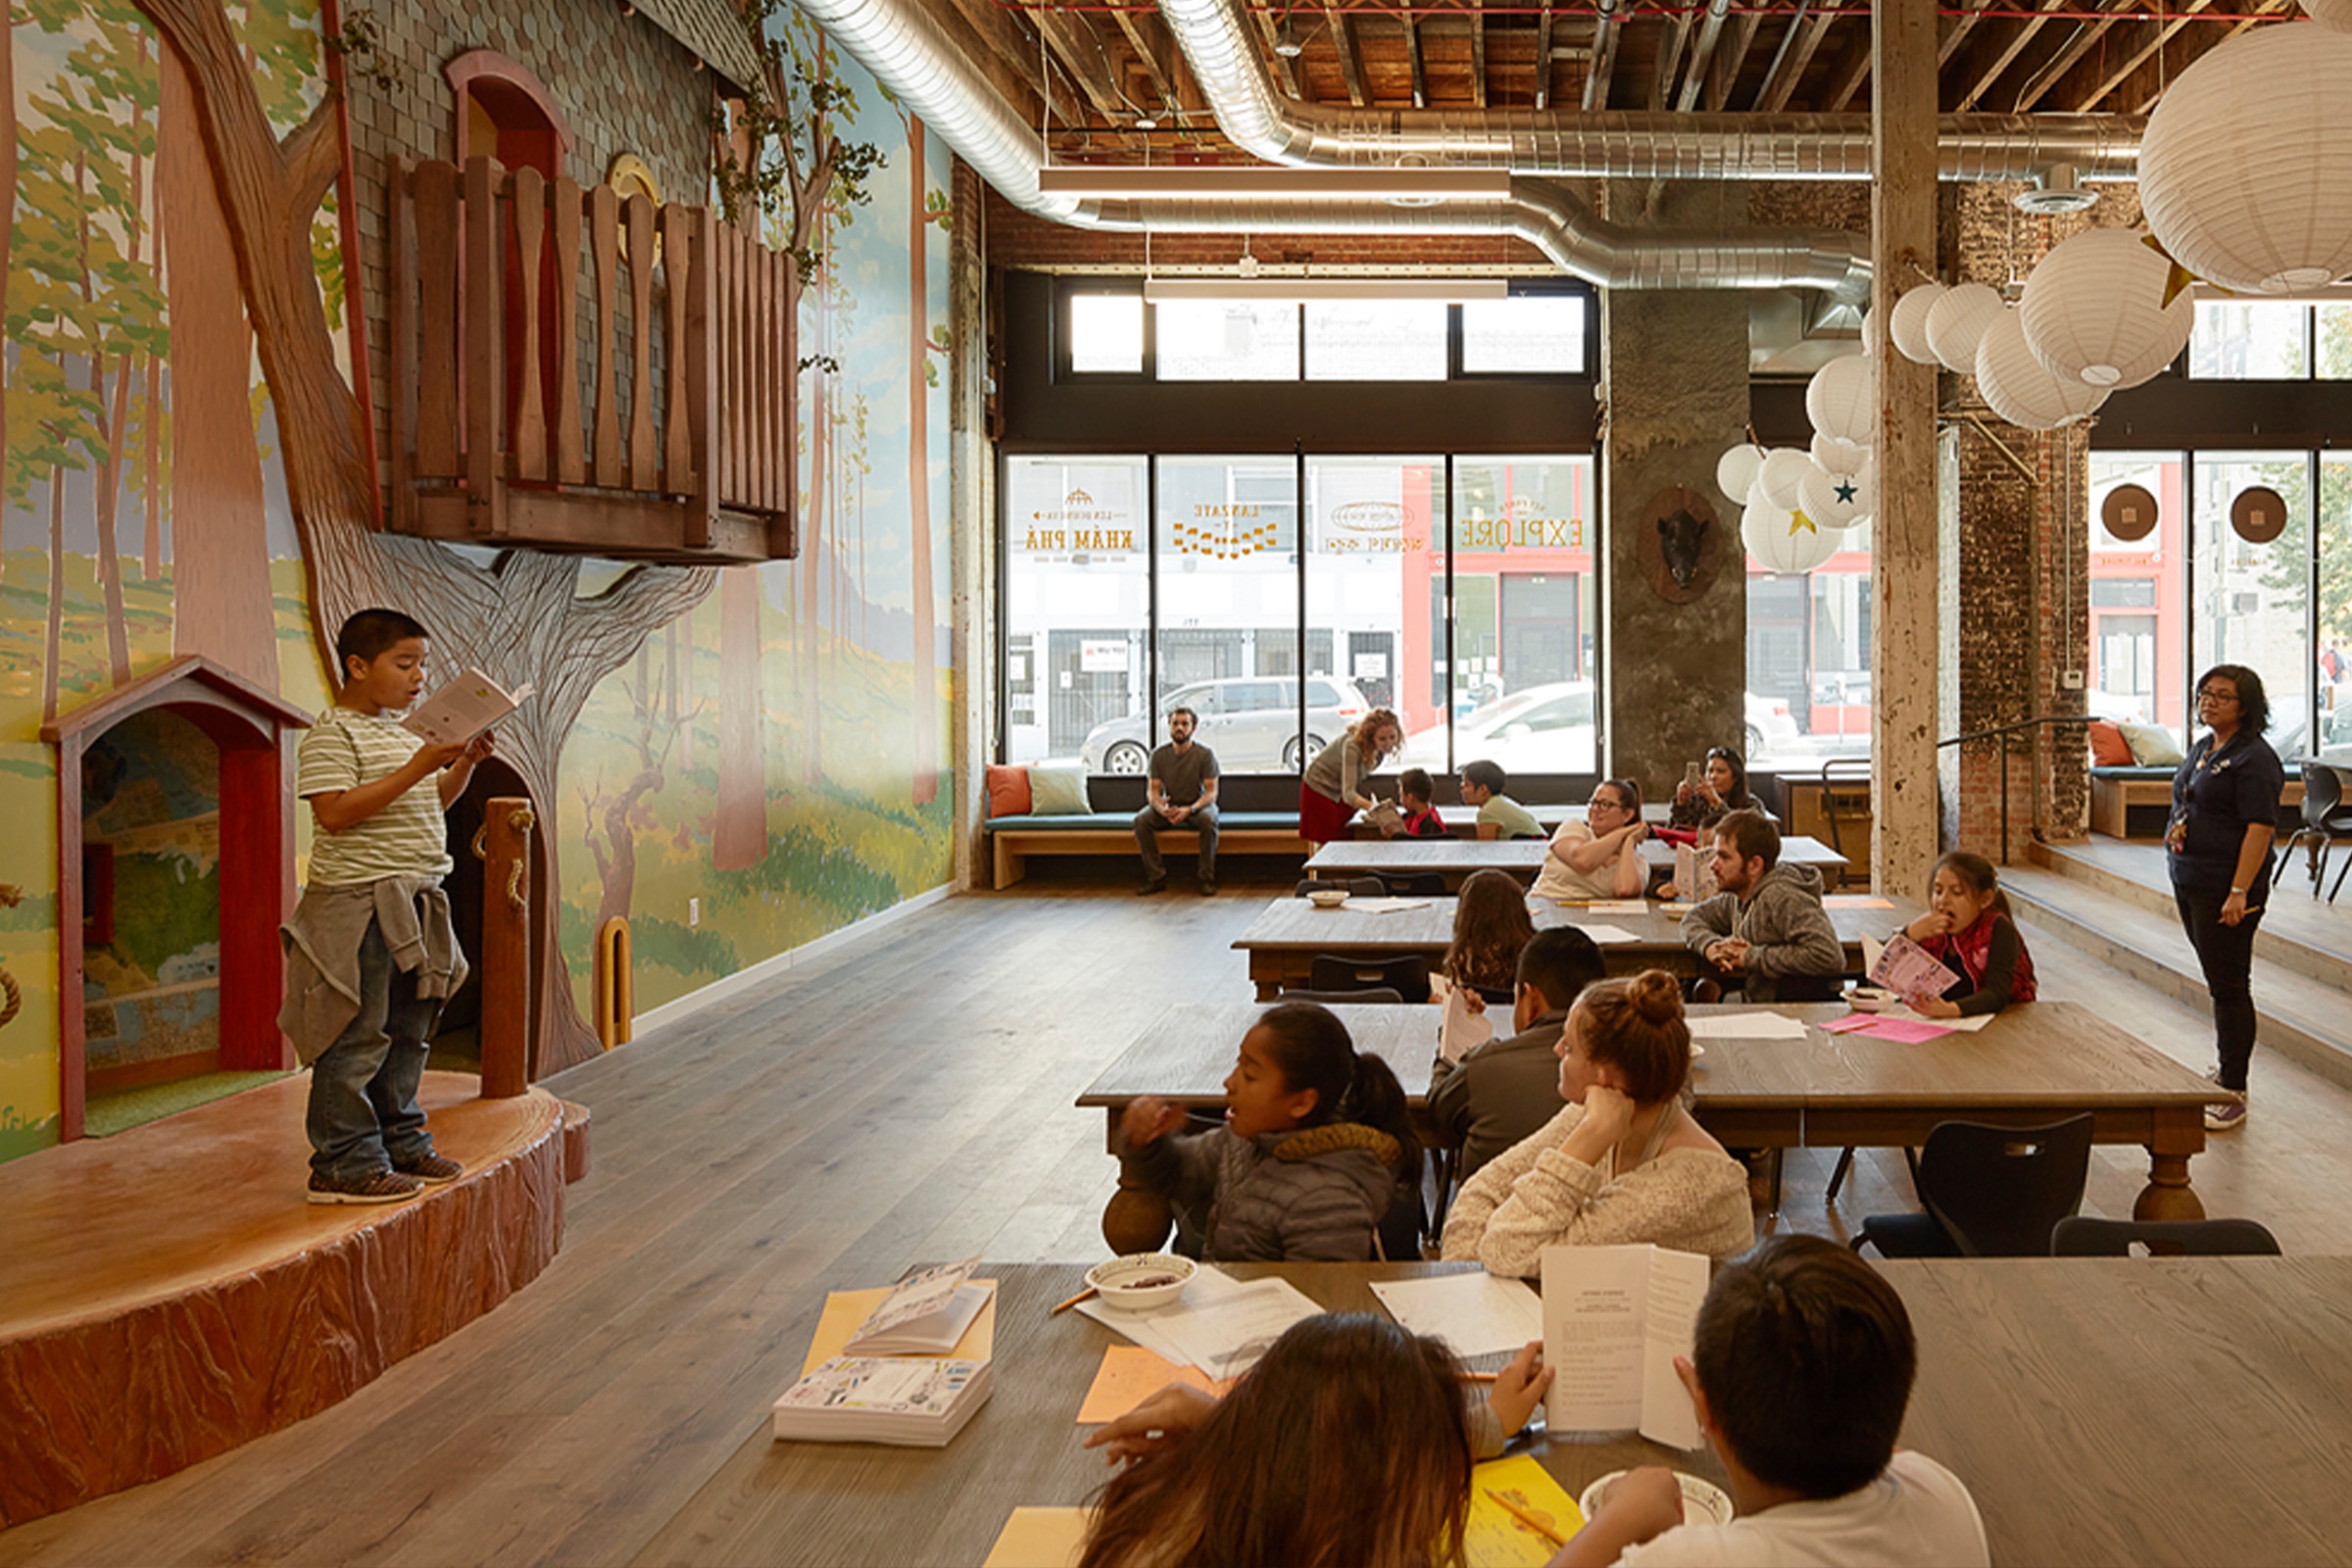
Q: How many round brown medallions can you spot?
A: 2